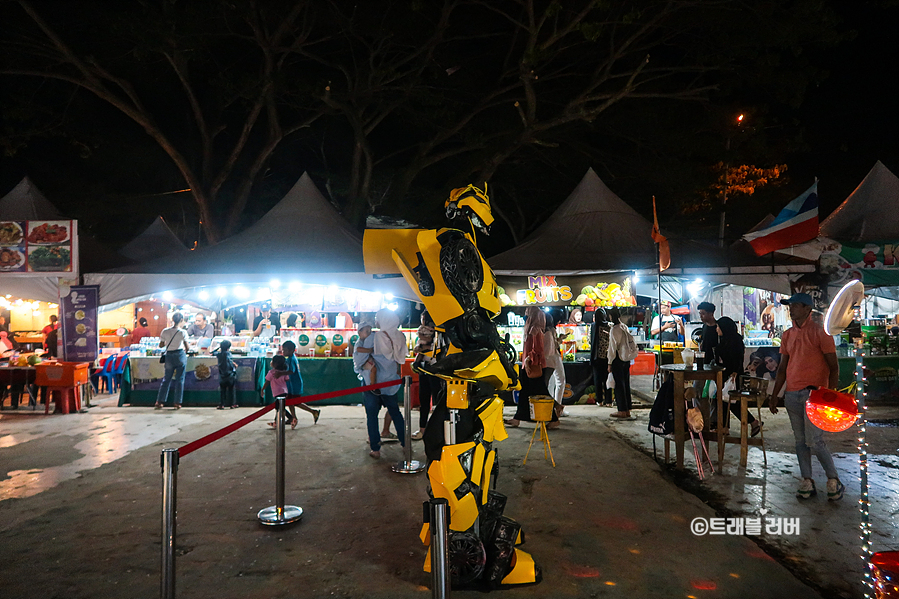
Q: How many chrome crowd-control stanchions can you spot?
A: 4